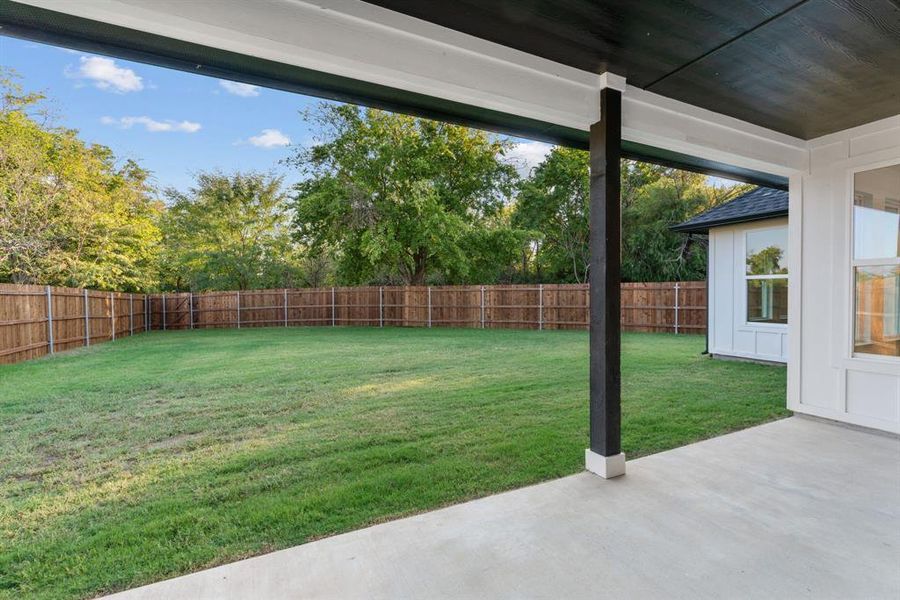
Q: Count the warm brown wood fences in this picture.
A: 1